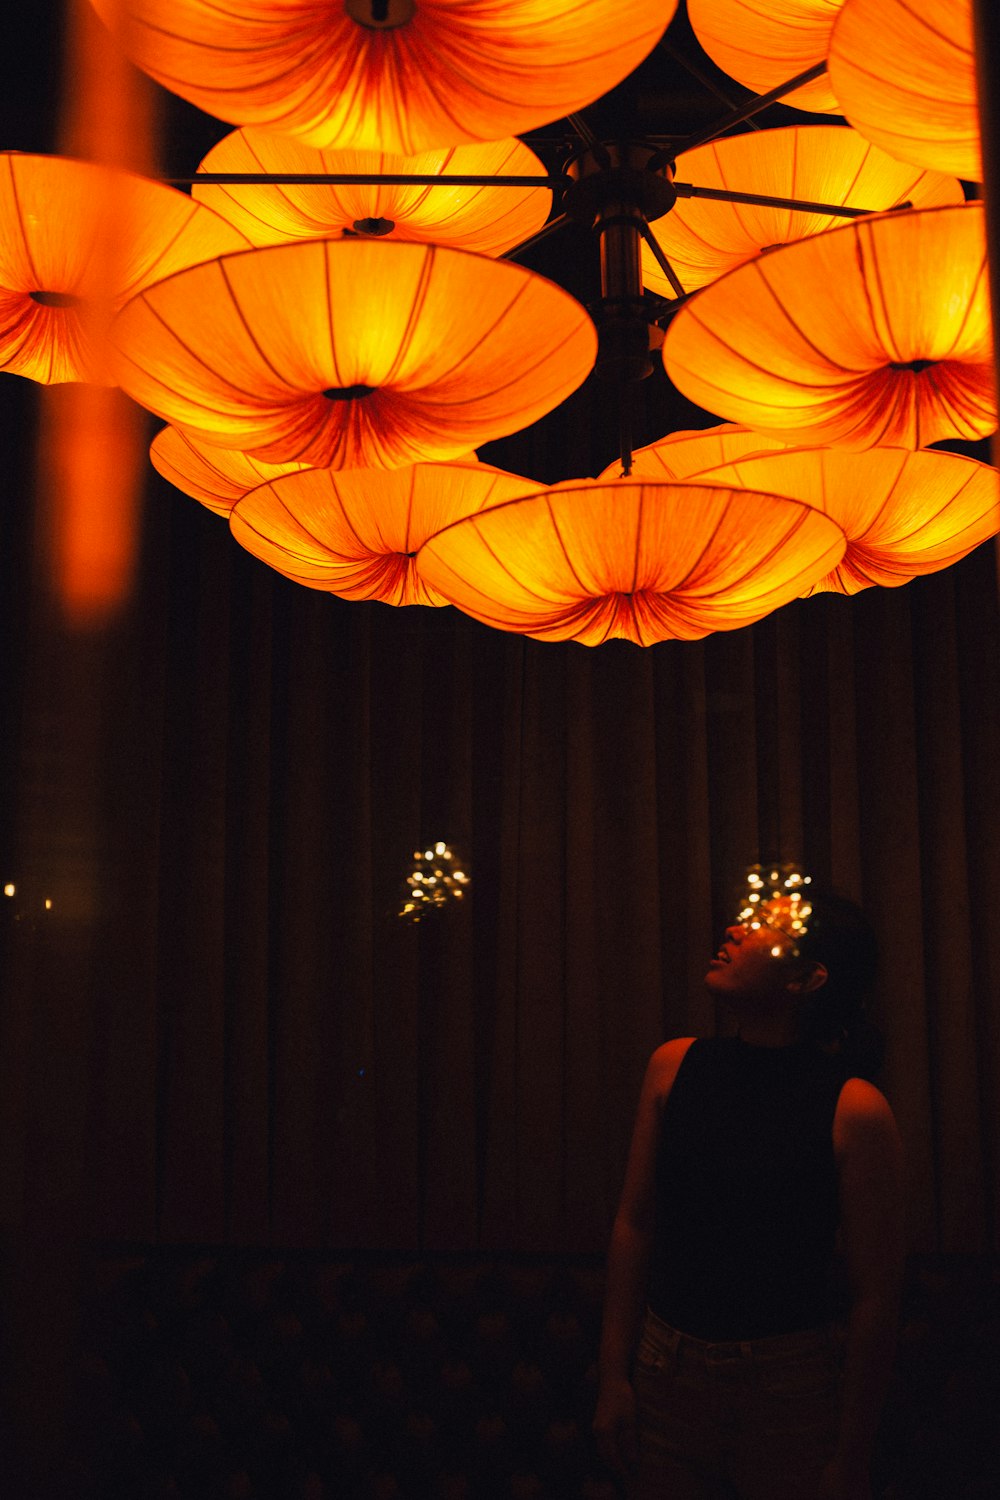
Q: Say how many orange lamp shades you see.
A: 13